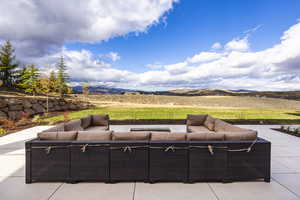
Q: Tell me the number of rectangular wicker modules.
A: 6